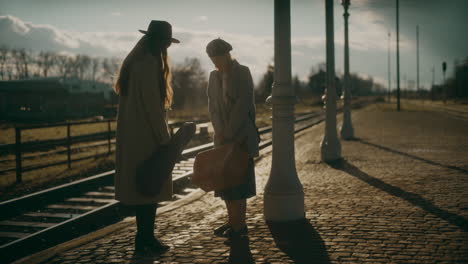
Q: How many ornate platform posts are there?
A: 3